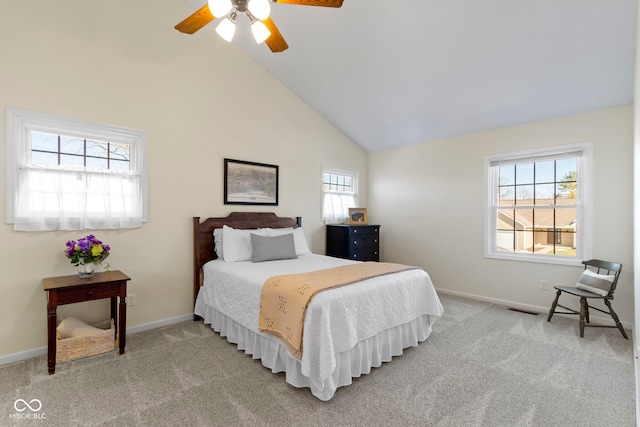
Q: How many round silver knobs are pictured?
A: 6